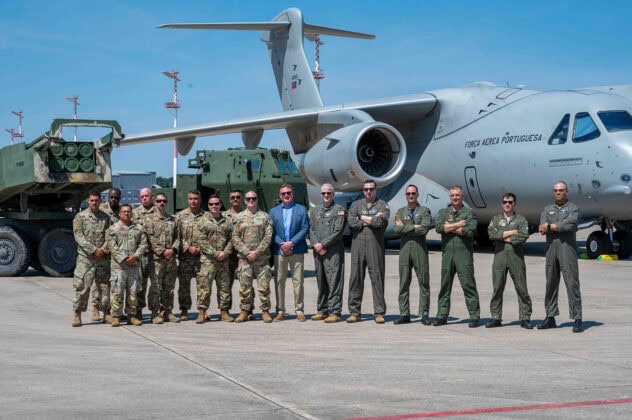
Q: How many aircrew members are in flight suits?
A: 6